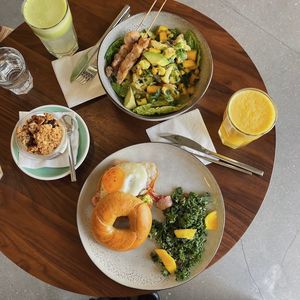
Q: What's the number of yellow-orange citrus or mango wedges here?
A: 3